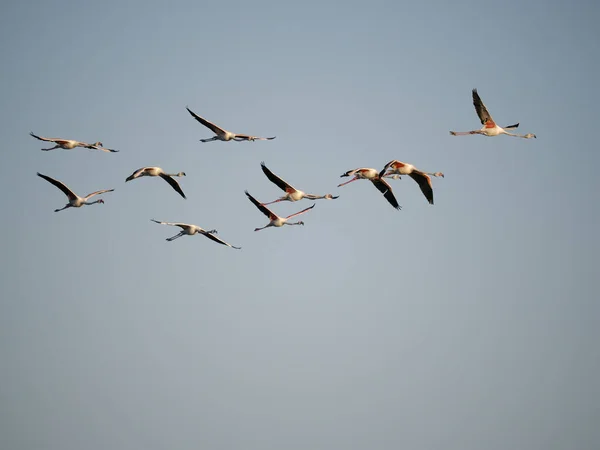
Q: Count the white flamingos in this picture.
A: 10